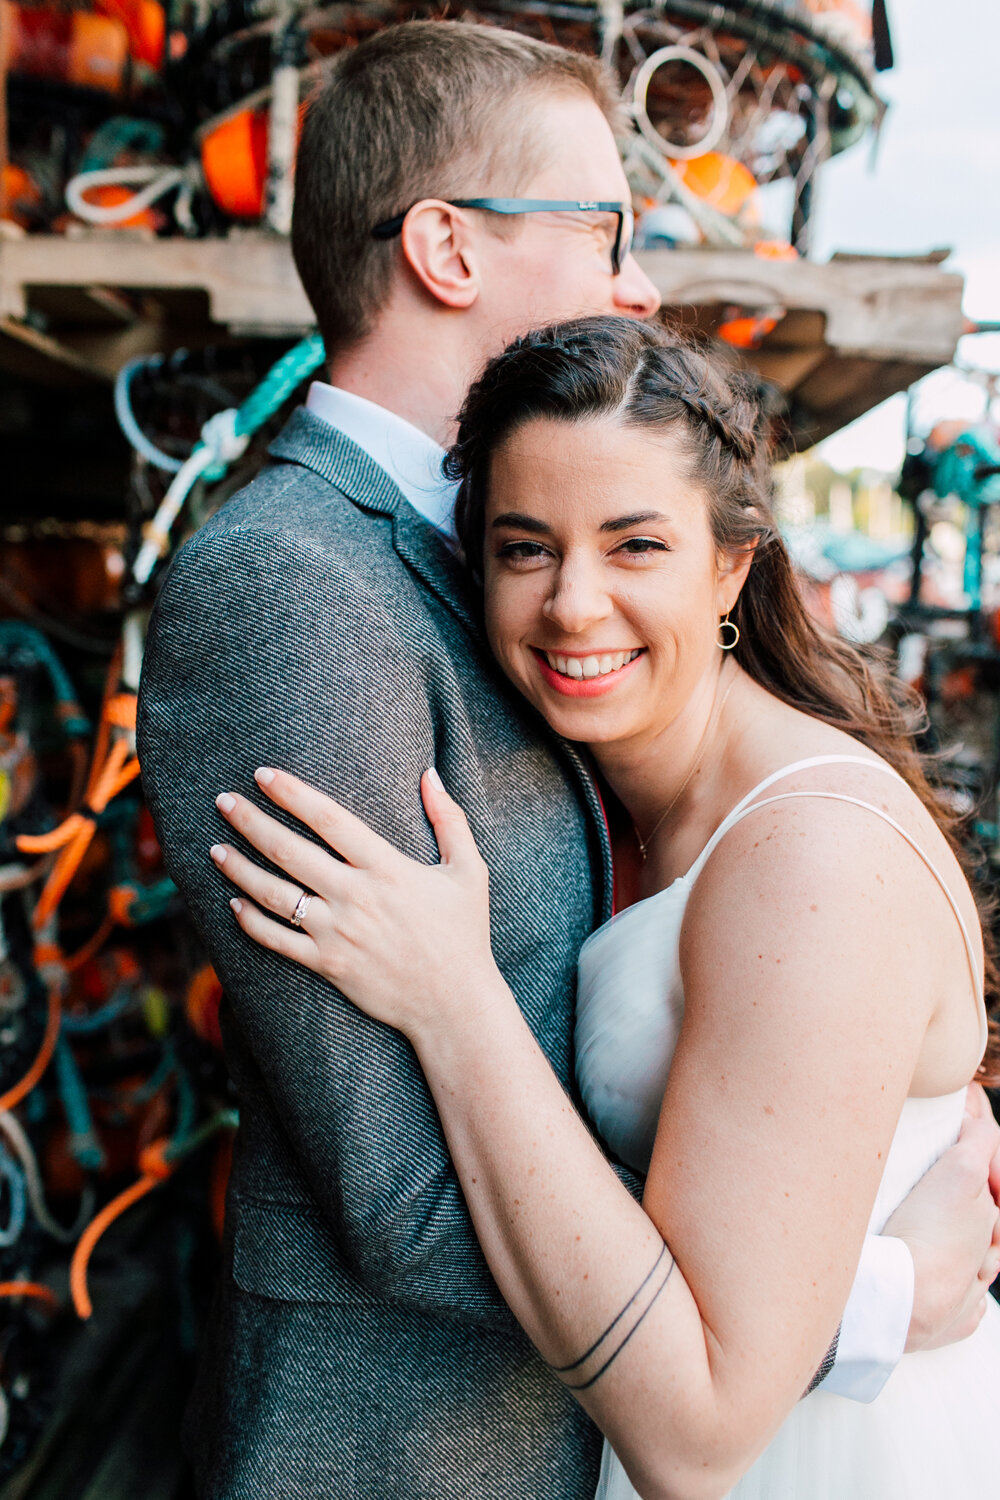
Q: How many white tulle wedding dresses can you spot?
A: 1